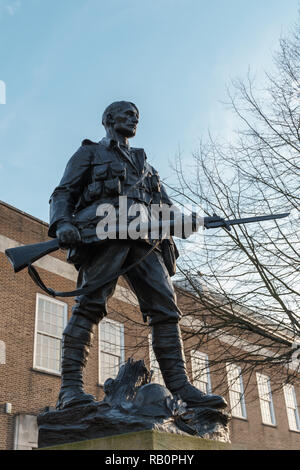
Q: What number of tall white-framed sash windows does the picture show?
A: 7